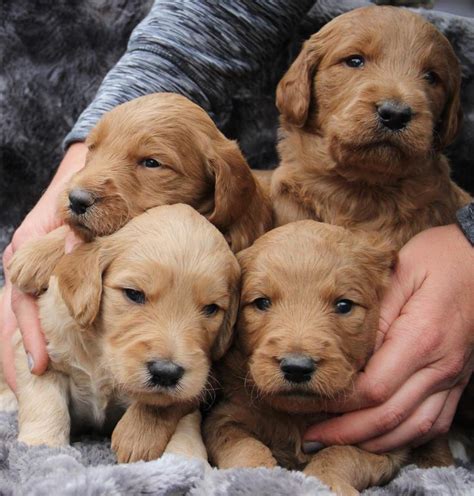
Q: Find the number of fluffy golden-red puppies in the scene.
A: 4